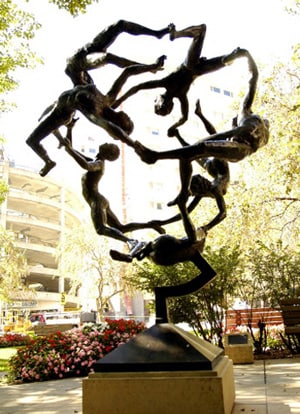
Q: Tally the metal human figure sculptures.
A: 7